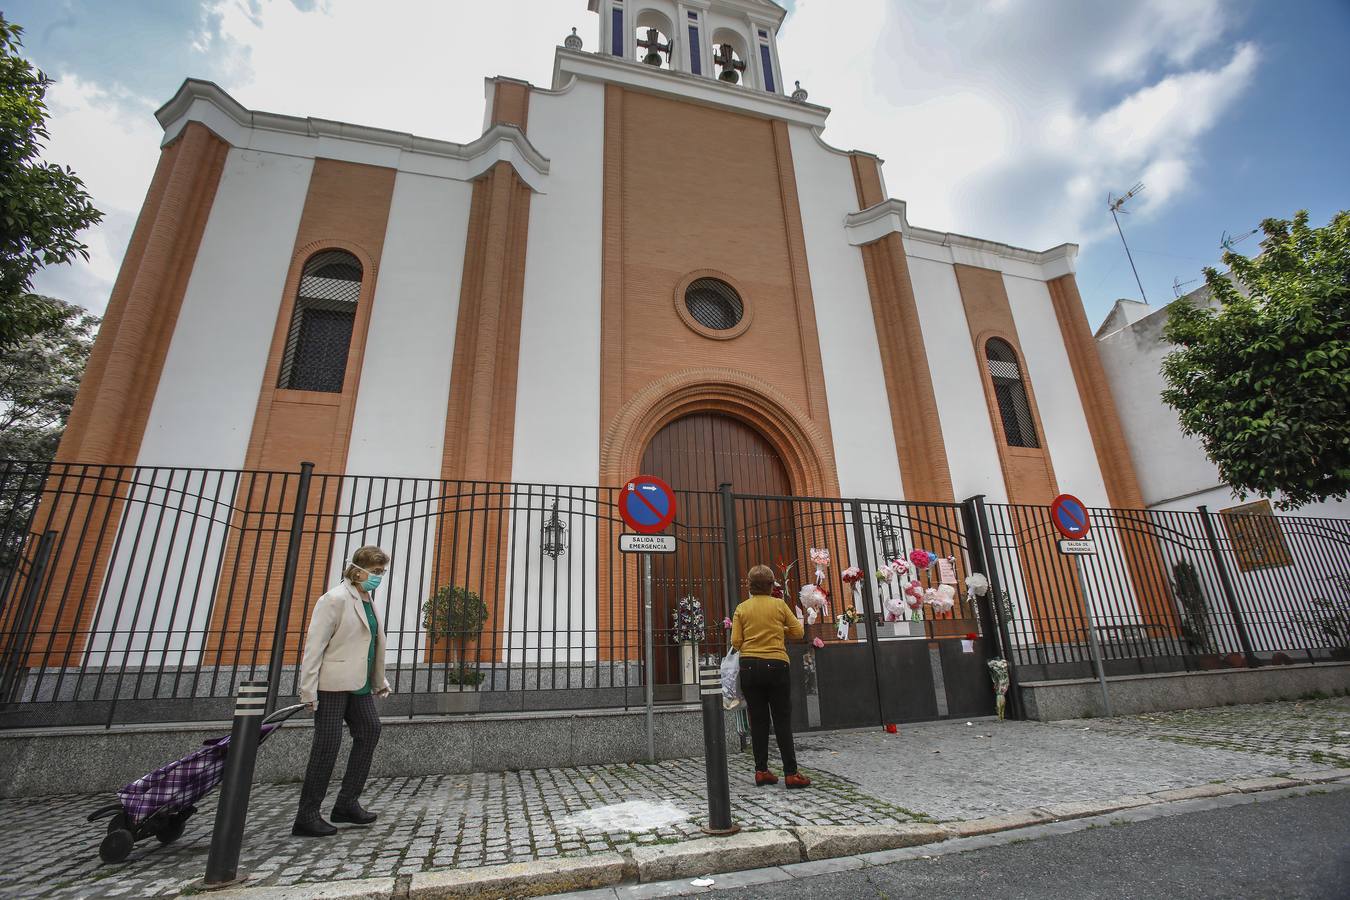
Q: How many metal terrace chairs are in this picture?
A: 0